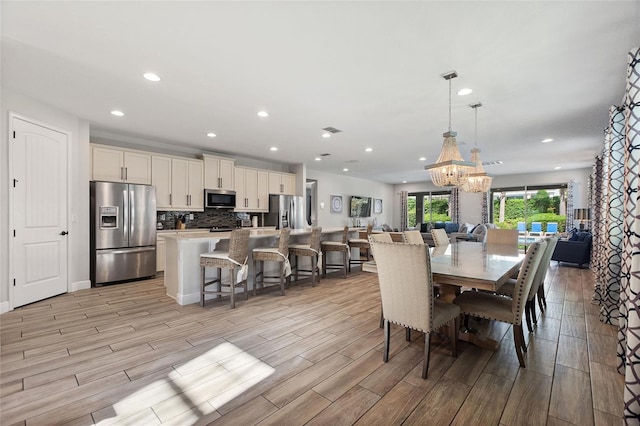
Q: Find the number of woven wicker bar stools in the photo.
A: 5